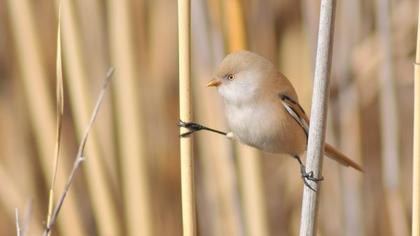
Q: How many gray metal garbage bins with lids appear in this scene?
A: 0